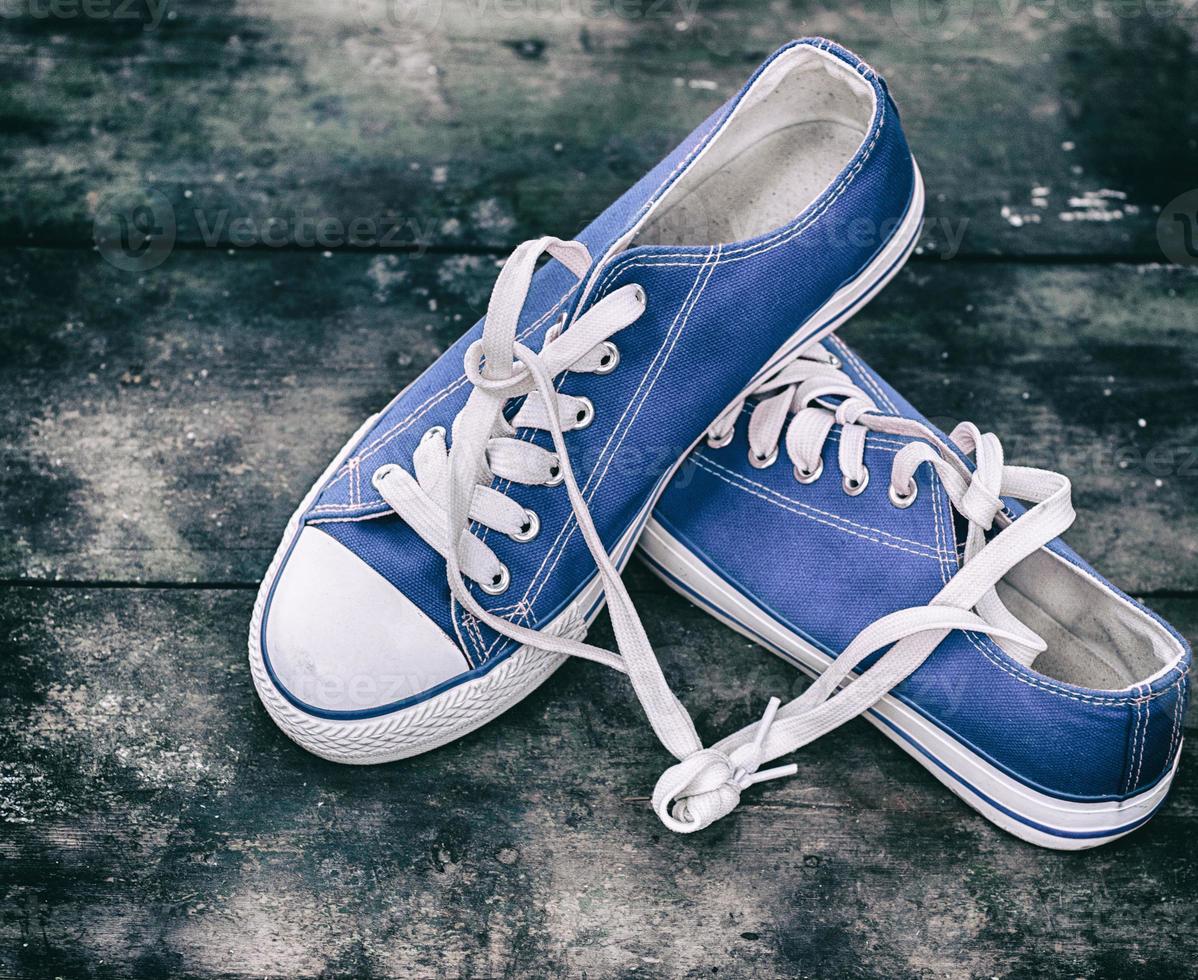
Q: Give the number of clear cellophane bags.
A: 0